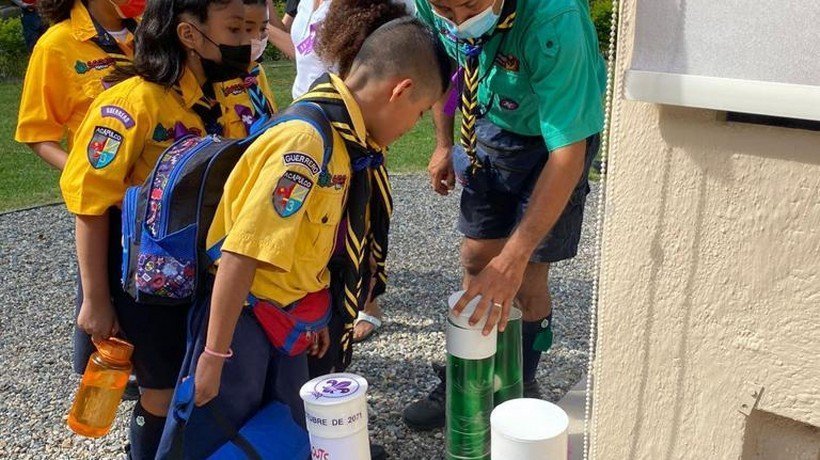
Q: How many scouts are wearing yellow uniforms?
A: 4